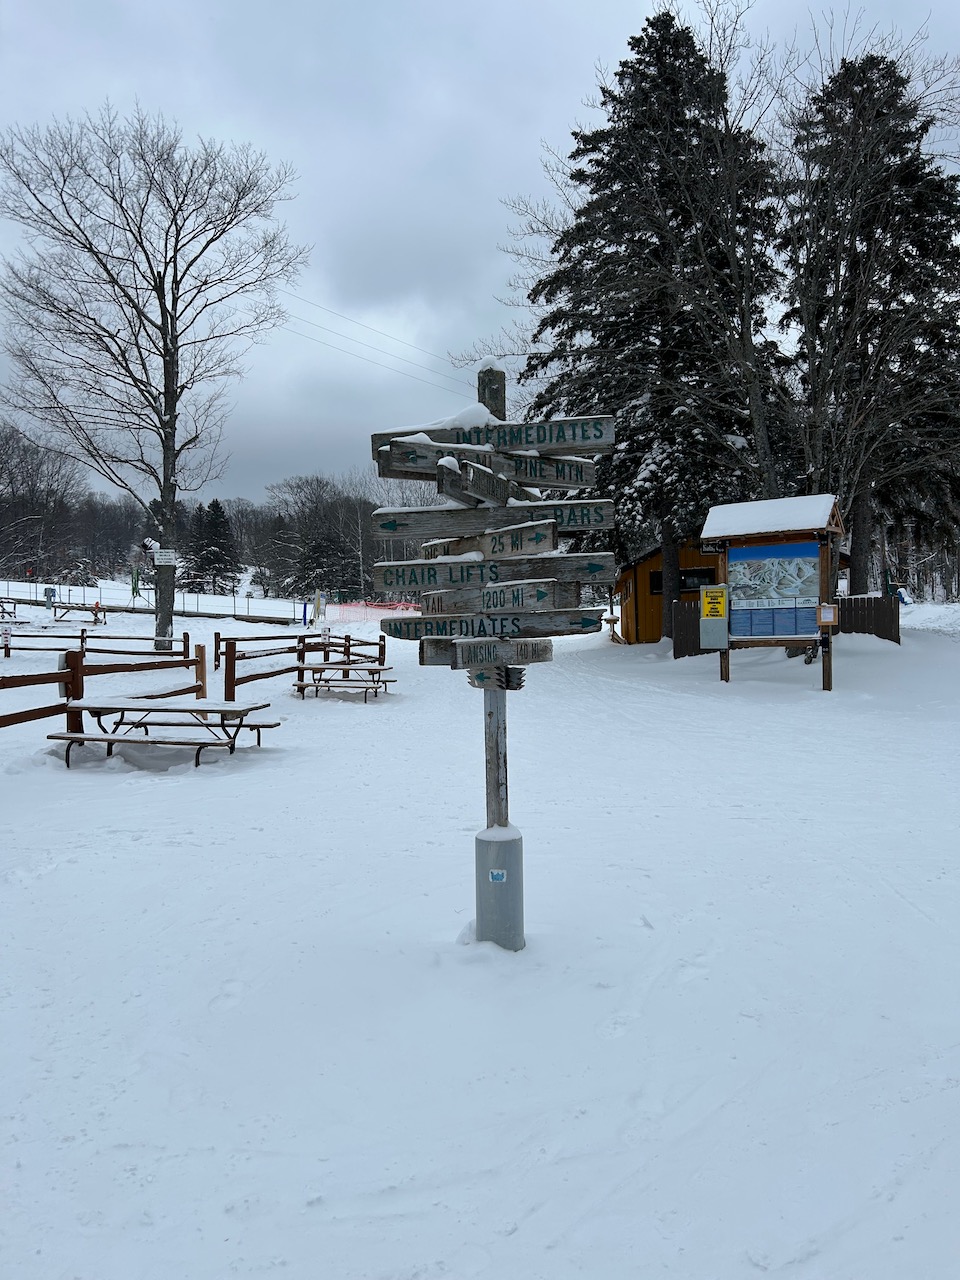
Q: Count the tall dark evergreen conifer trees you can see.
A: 2